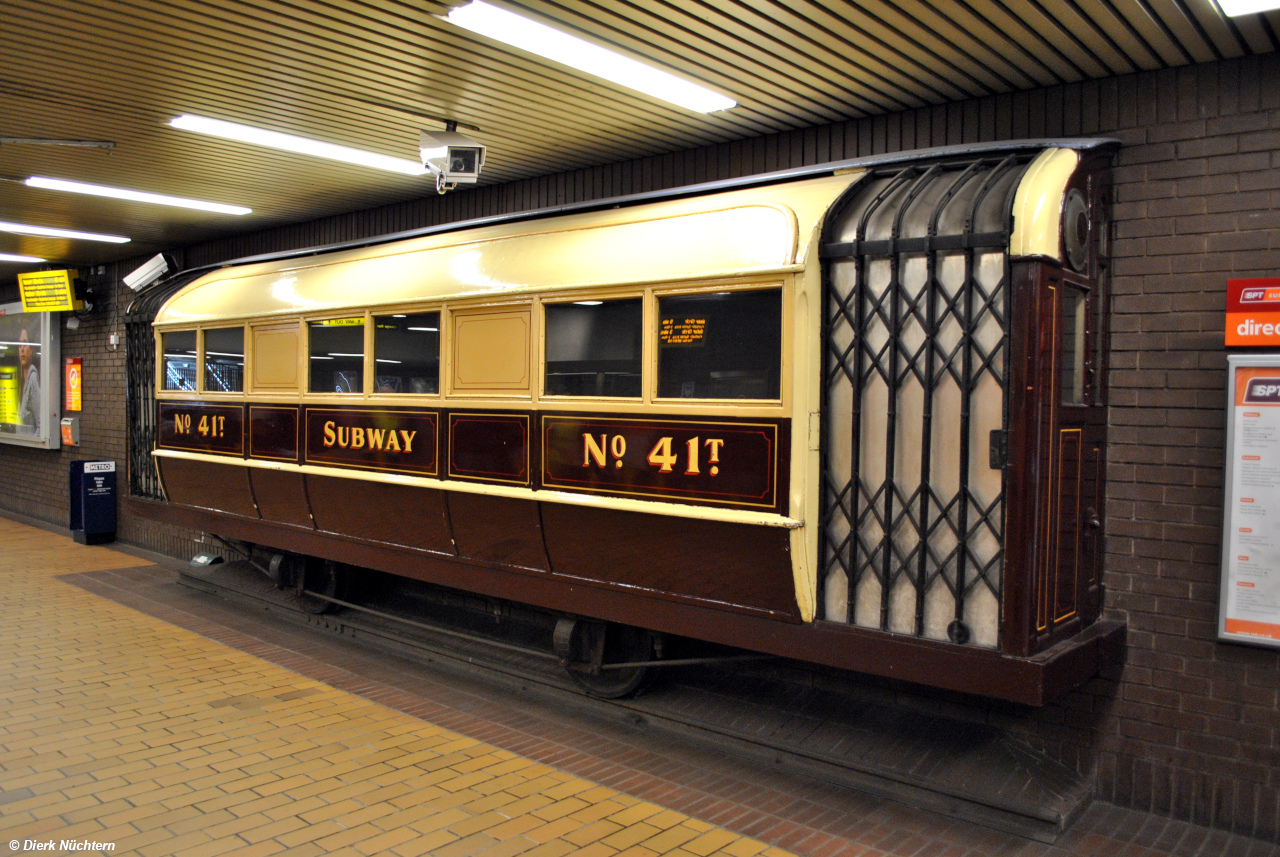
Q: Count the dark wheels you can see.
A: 2